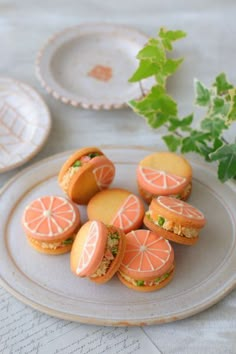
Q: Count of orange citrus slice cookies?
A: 7